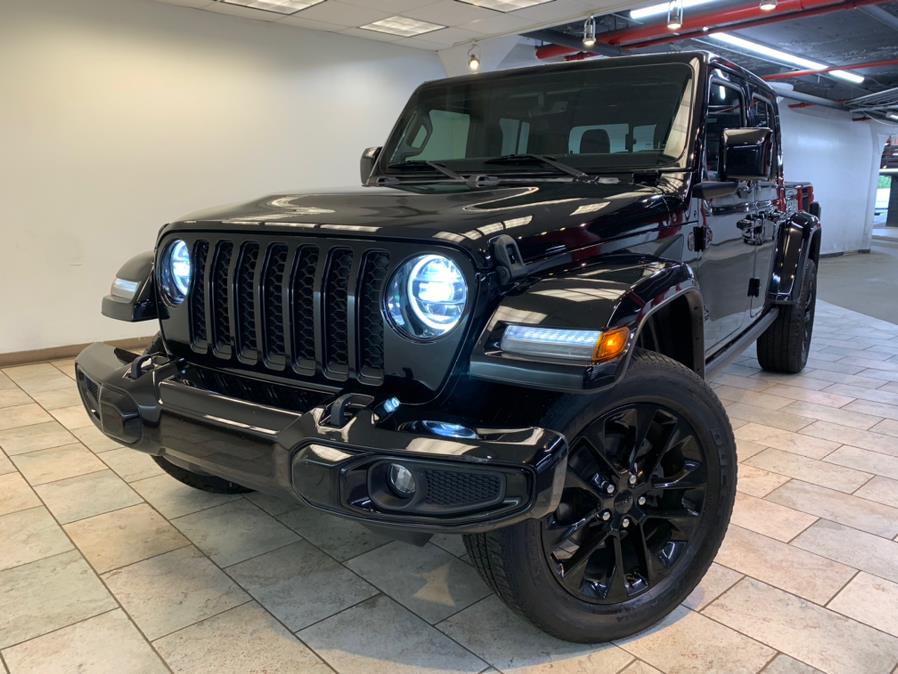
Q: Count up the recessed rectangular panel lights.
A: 3